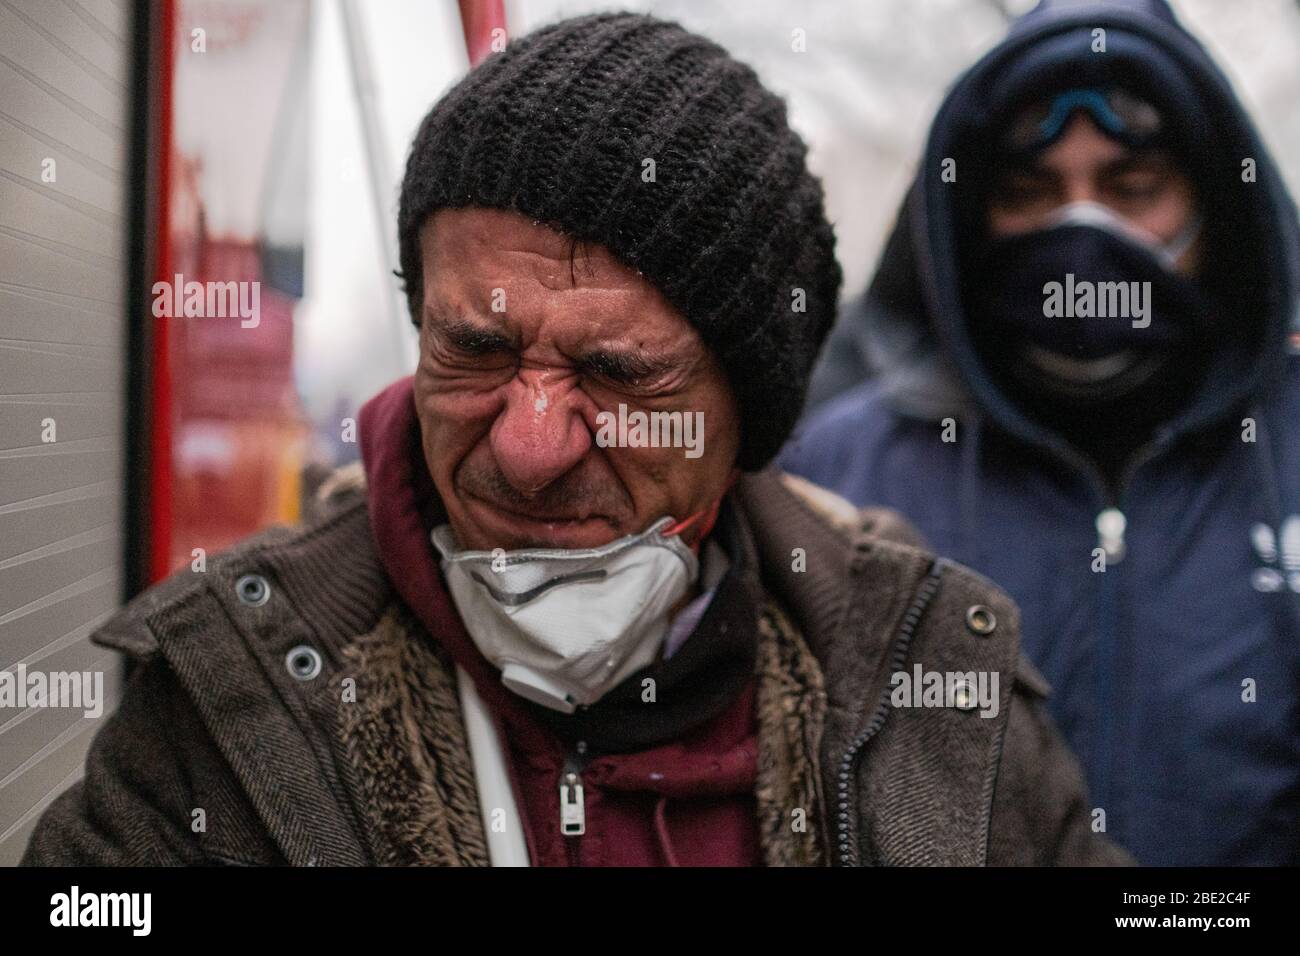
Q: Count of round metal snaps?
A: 4